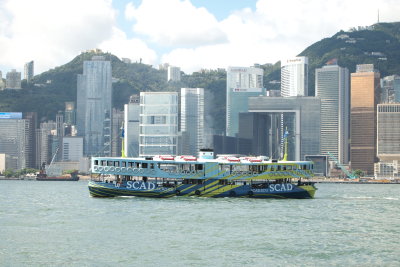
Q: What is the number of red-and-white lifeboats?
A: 4